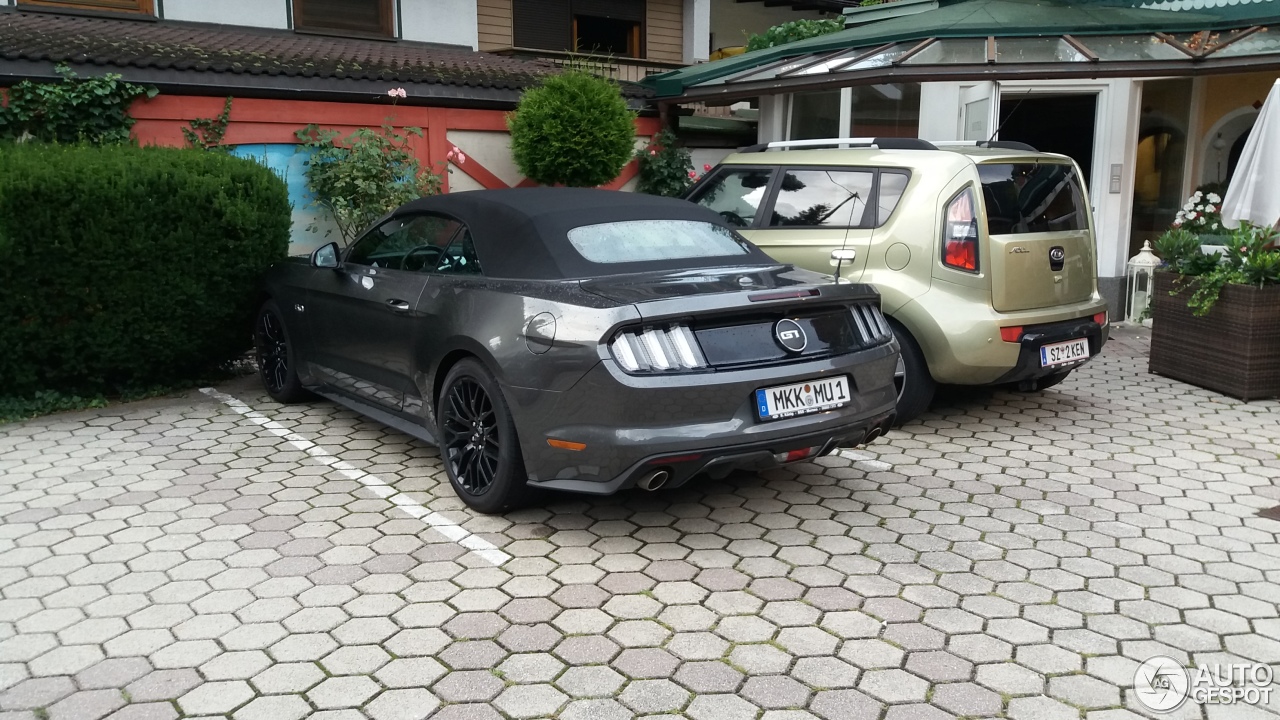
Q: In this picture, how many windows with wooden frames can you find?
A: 3